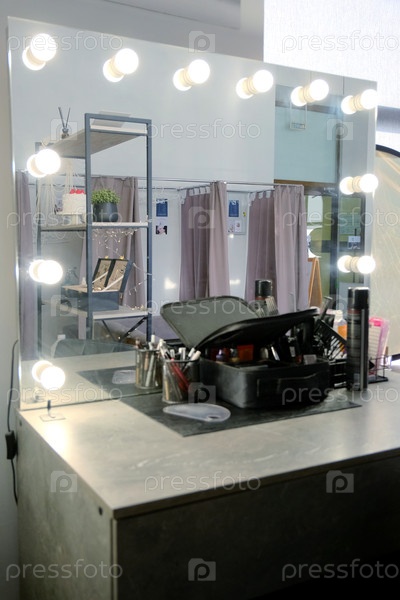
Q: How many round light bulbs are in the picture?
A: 11